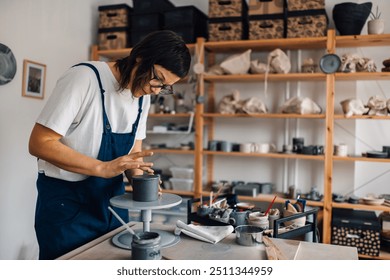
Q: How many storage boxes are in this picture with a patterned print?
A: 9